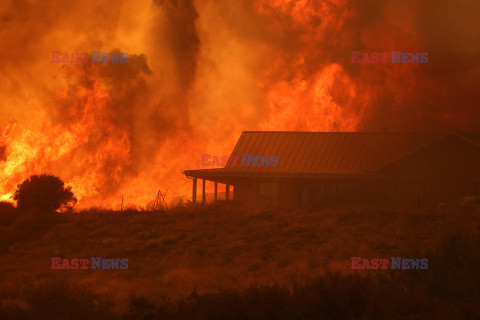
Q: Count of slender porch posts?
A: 4